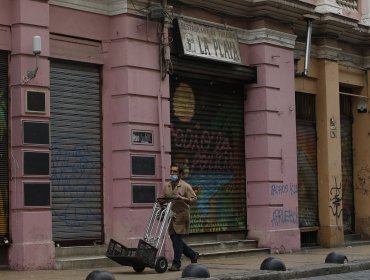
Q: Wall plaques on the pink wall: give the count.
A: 7